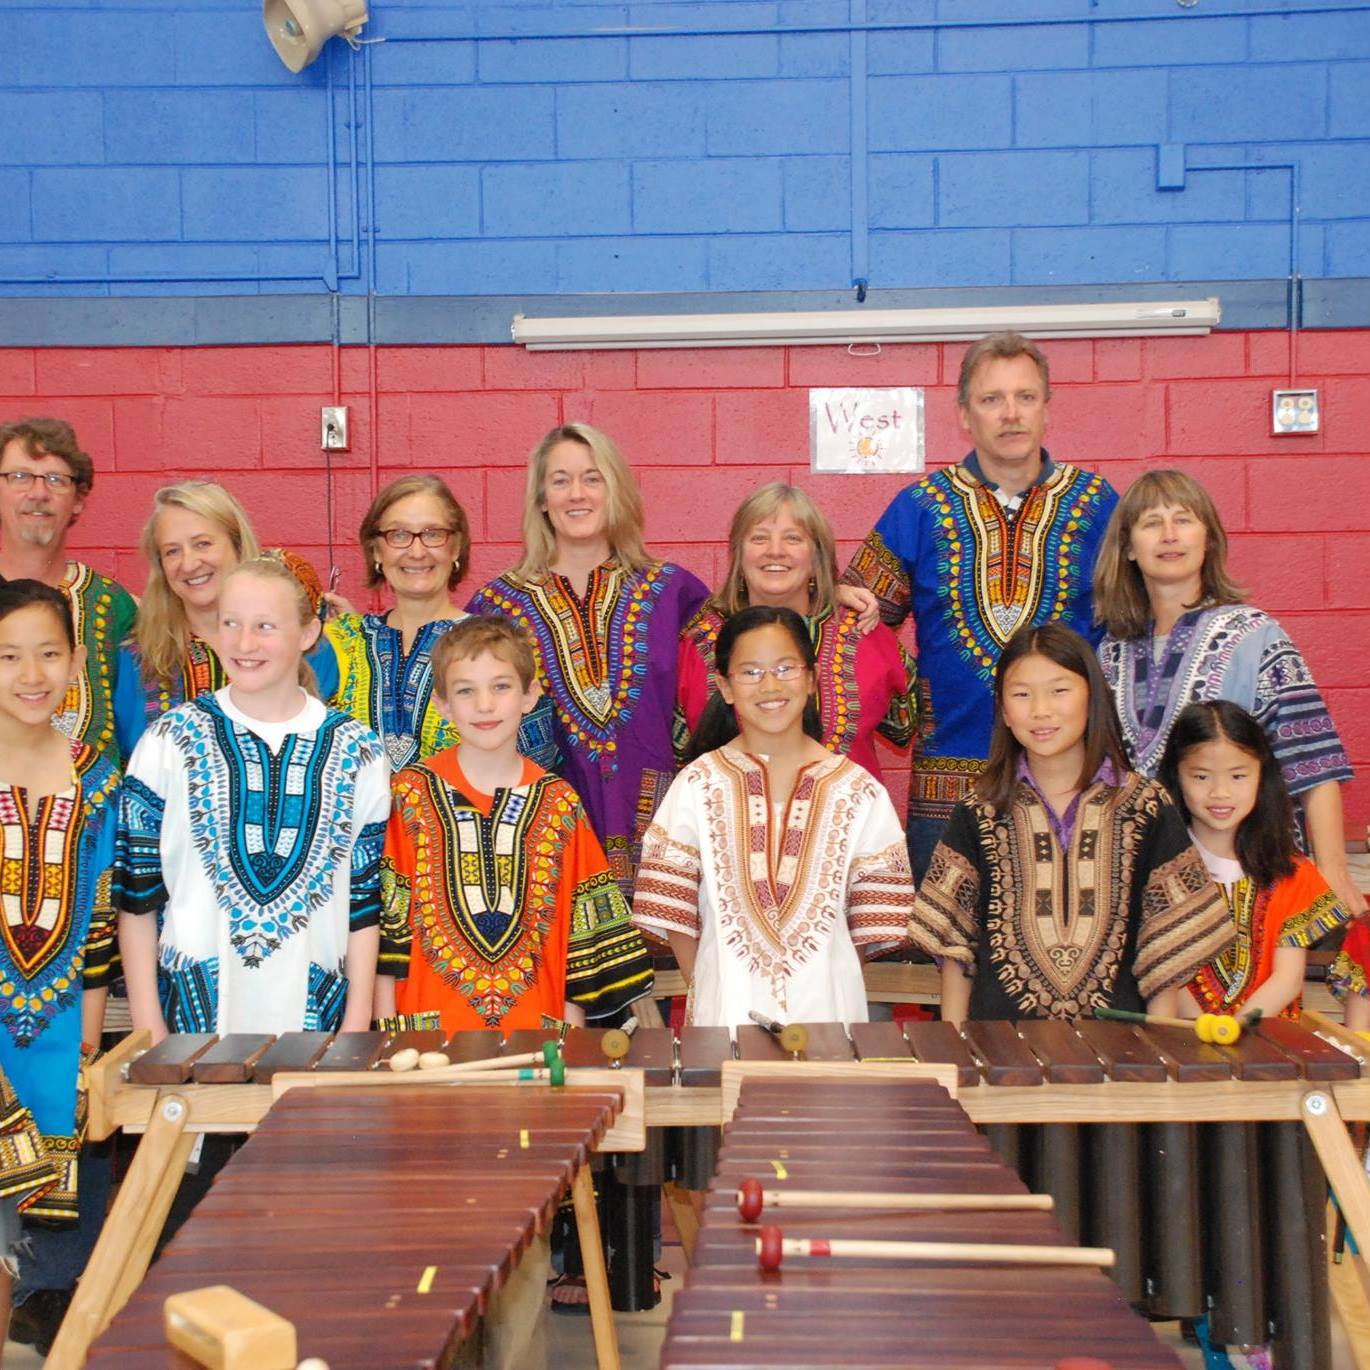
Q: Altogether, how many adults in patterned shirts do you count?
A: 7